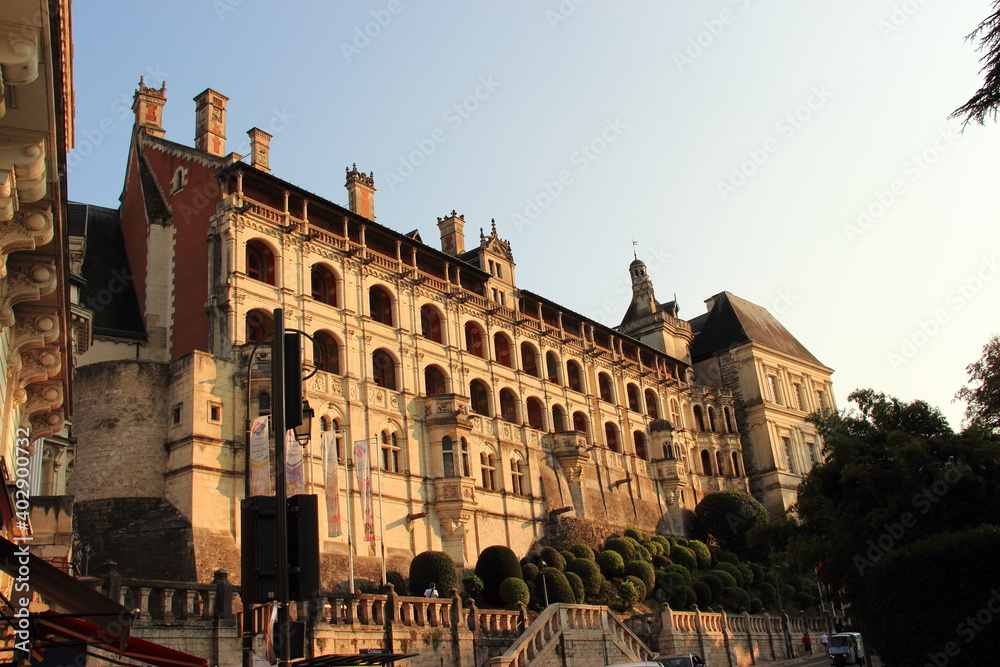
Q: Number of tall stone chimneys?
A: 5